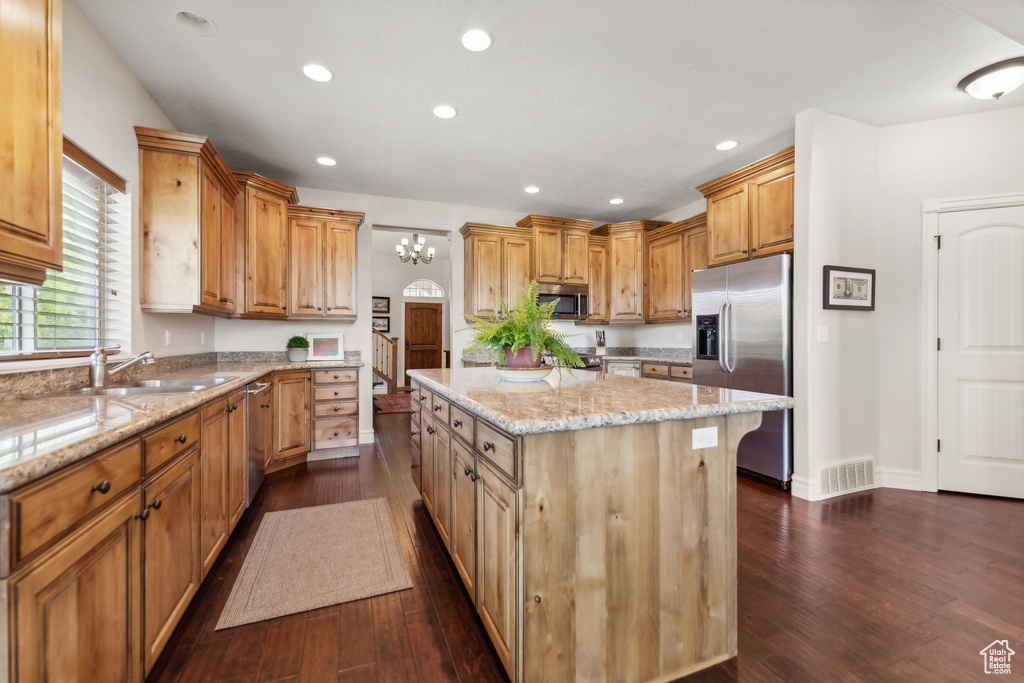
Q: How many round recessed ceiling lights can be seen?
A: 8